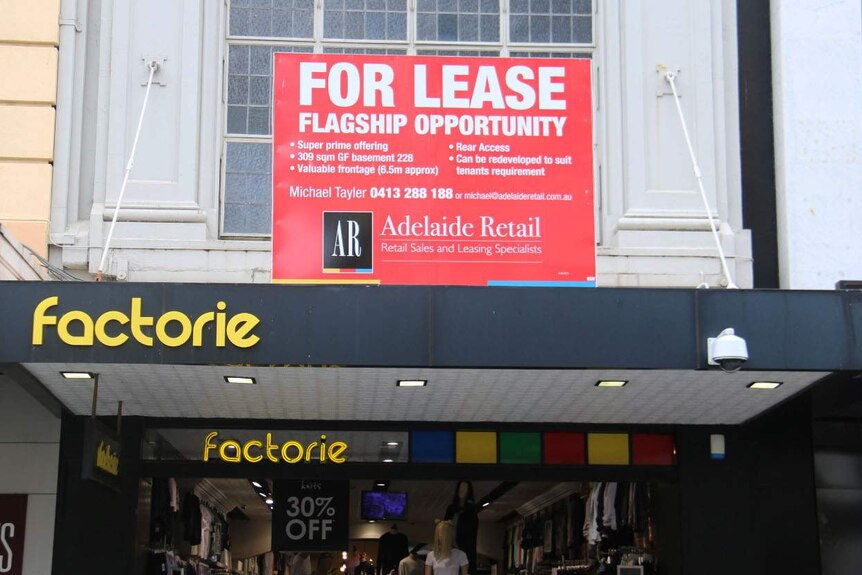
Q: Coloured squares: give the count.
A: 6